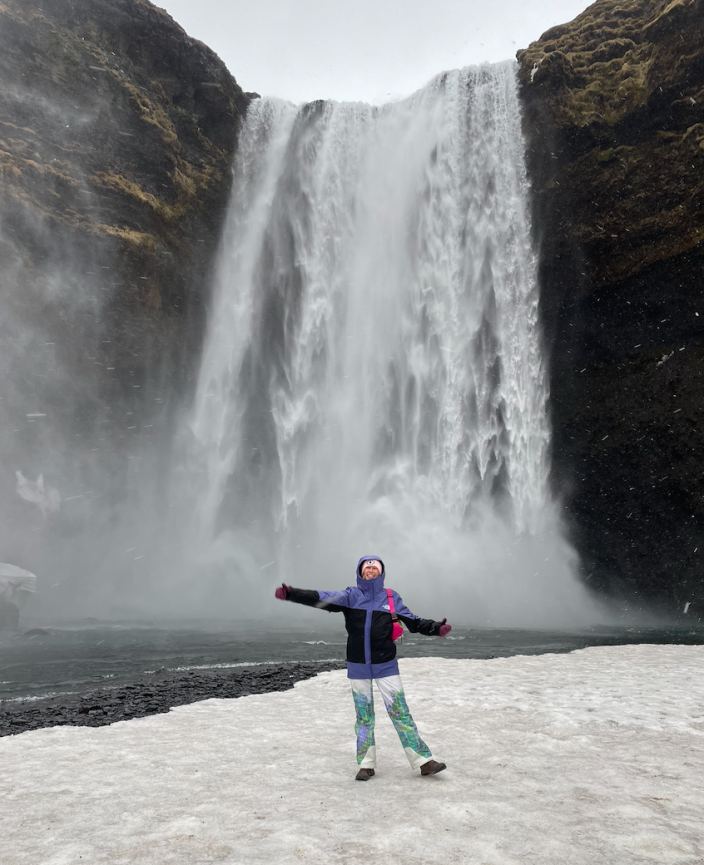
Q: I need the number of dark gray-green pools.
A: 1